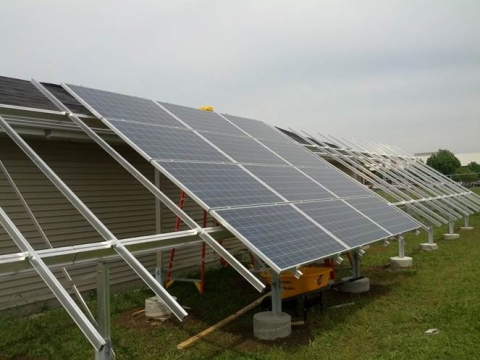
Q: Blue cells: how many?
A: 12